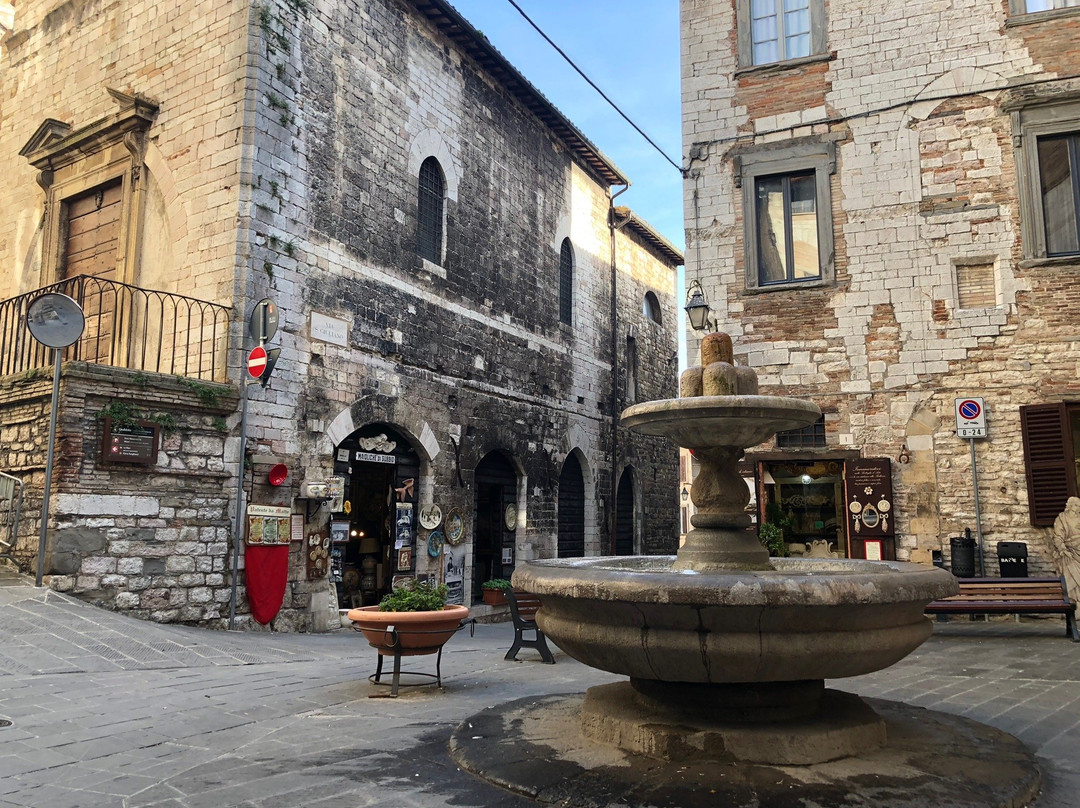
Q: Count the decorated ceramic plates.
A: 4